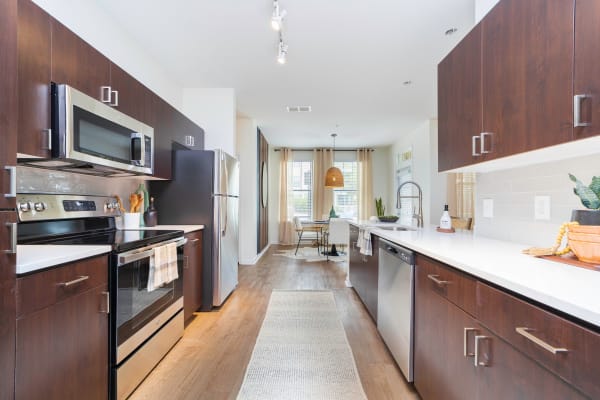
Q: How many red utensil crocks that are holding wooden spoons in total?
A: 0